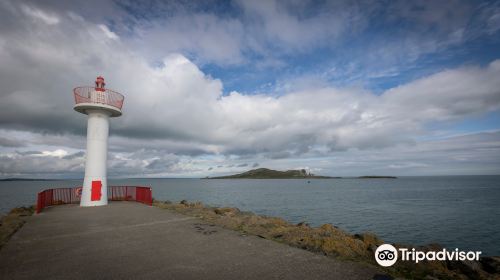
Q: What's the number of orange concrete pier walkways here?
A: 0